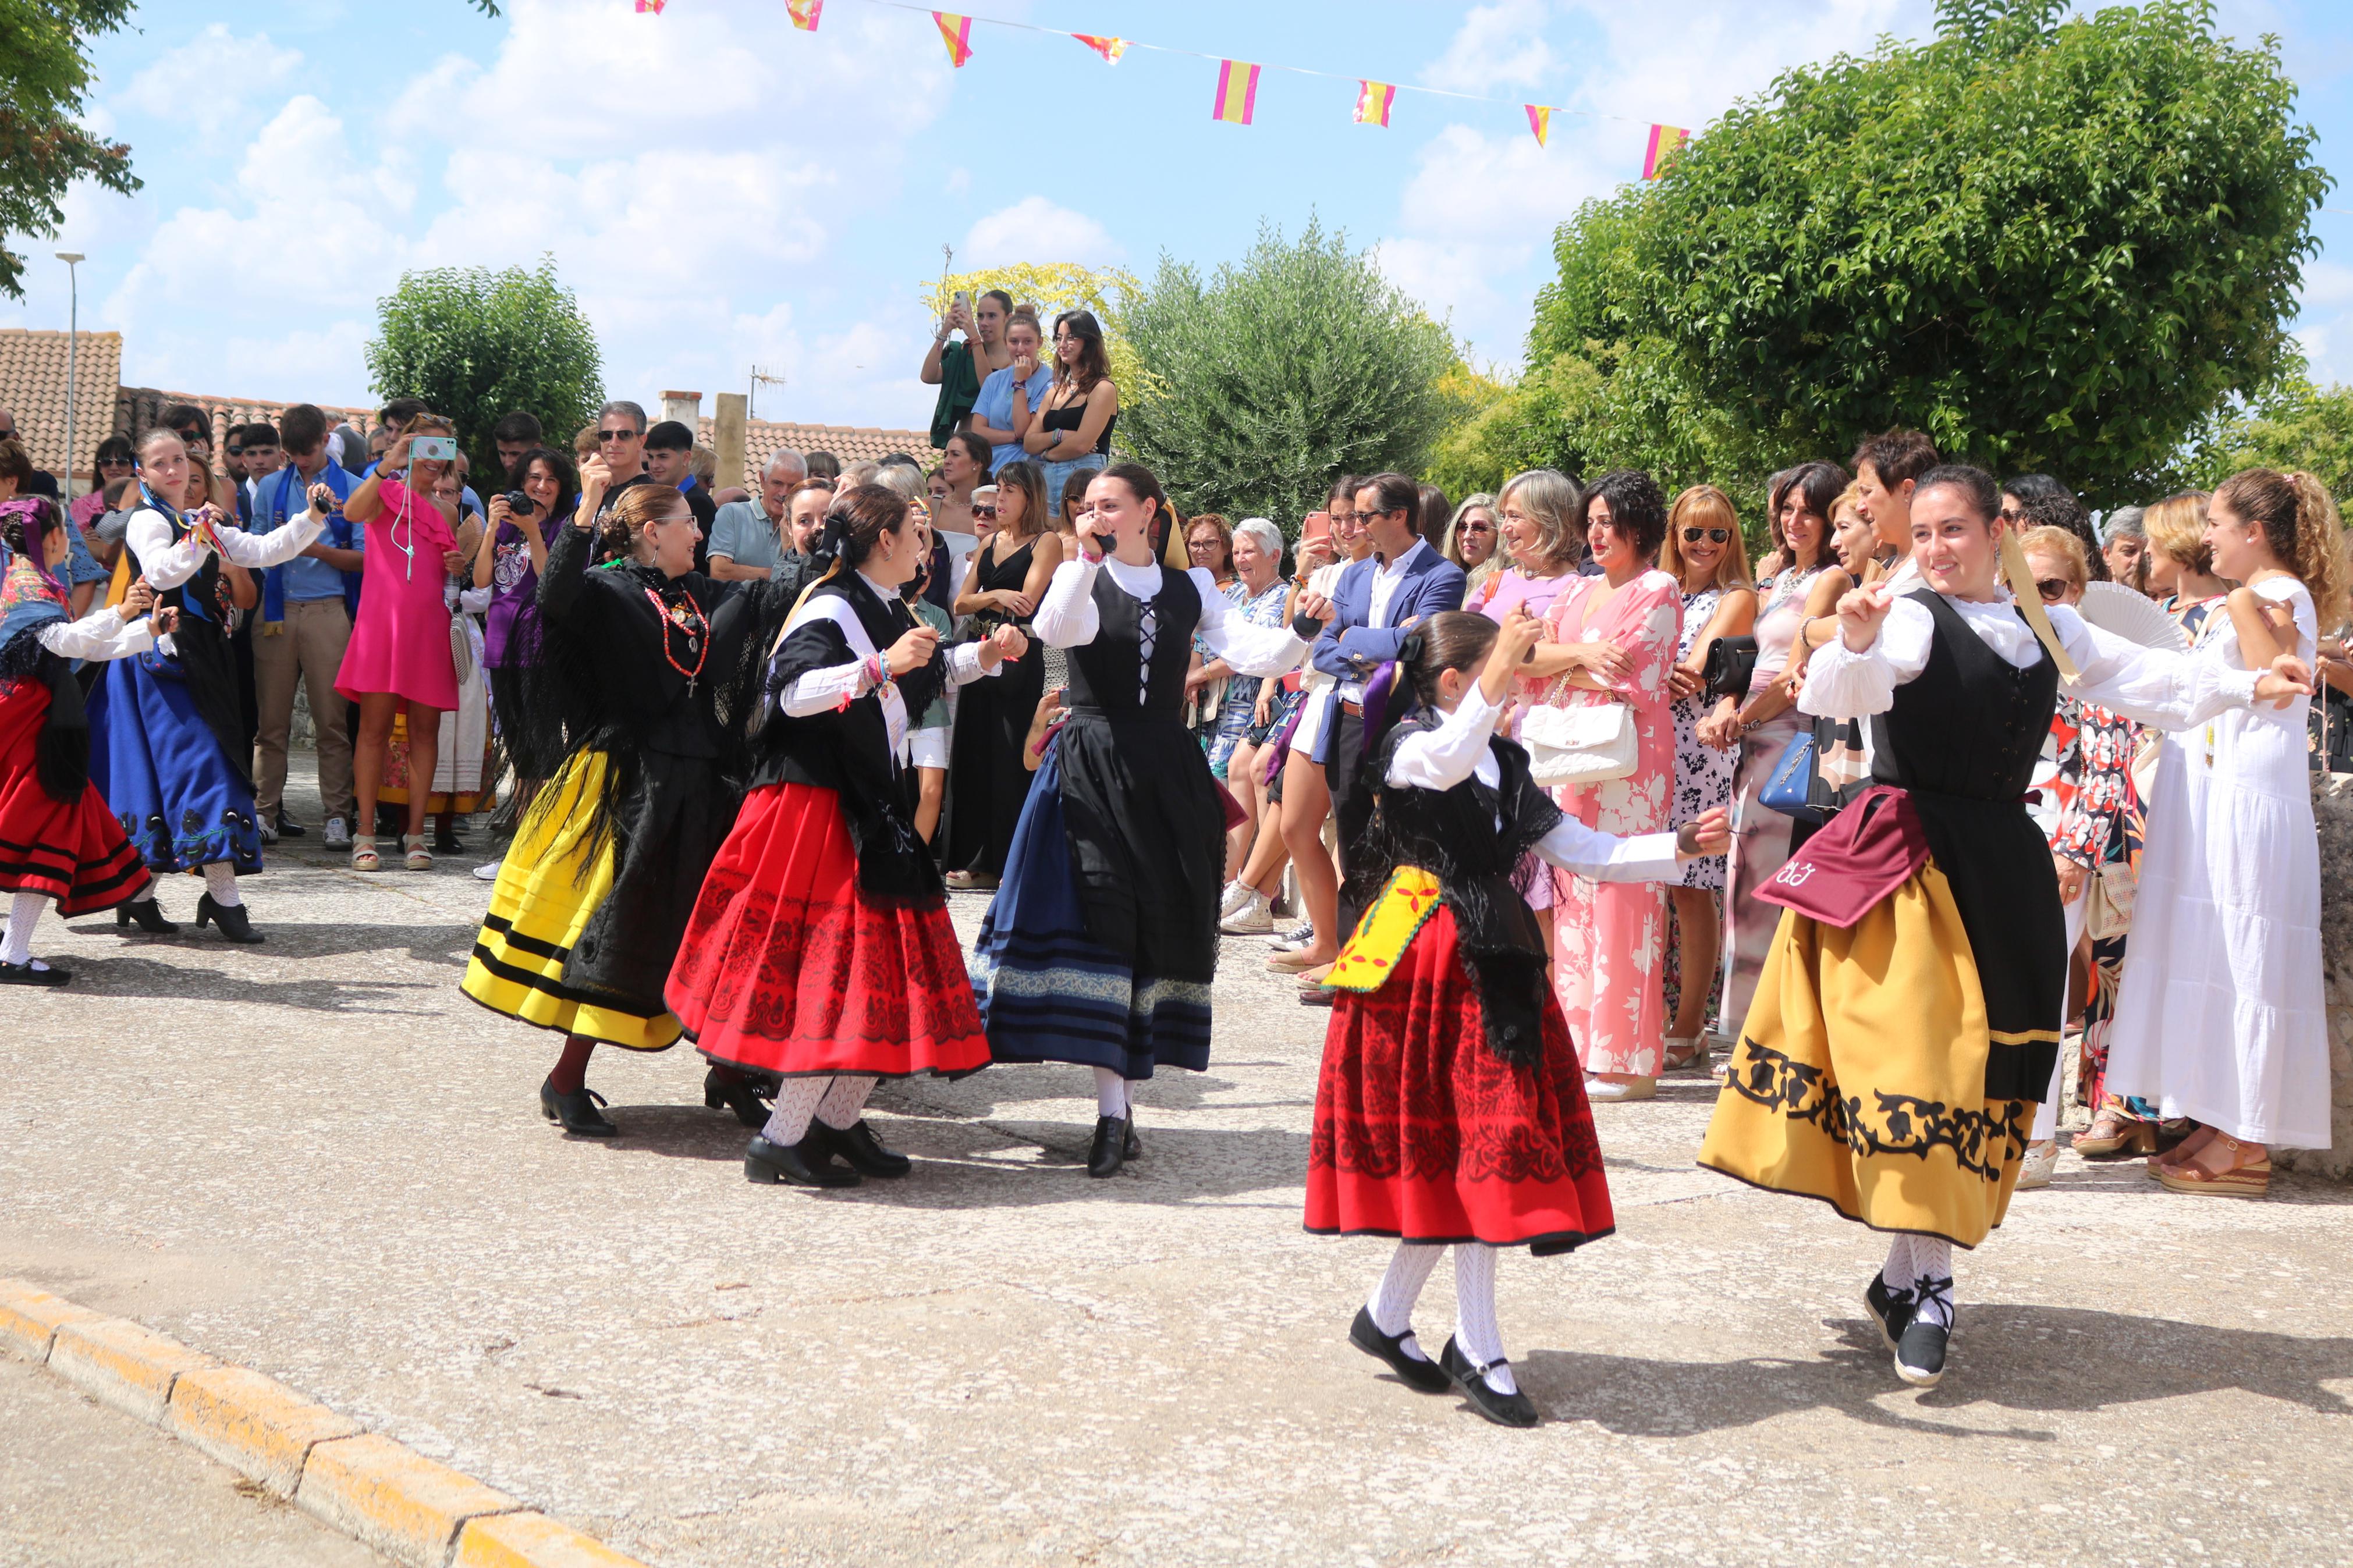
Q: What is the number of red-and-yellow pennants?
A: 8